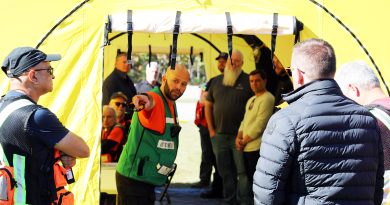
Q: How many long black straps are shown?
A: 4